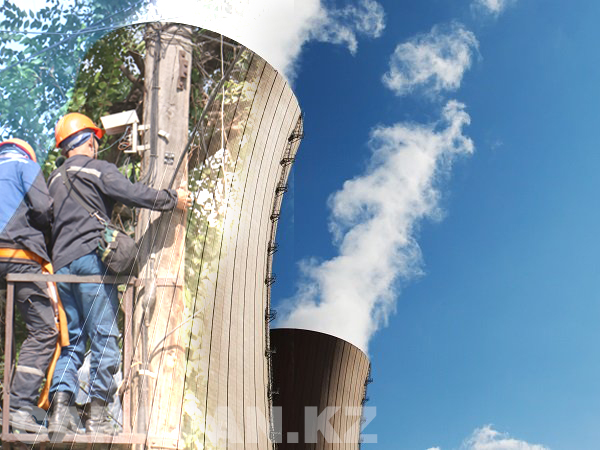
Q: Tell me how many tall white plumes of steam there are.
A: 2